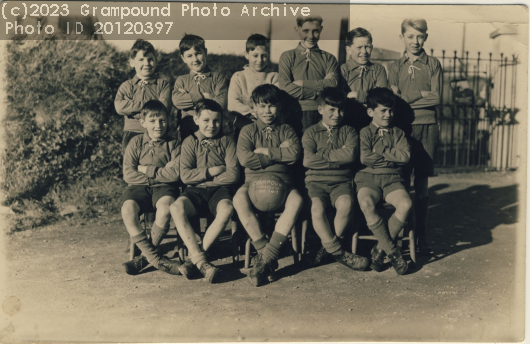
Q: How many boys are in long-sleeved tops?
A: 11